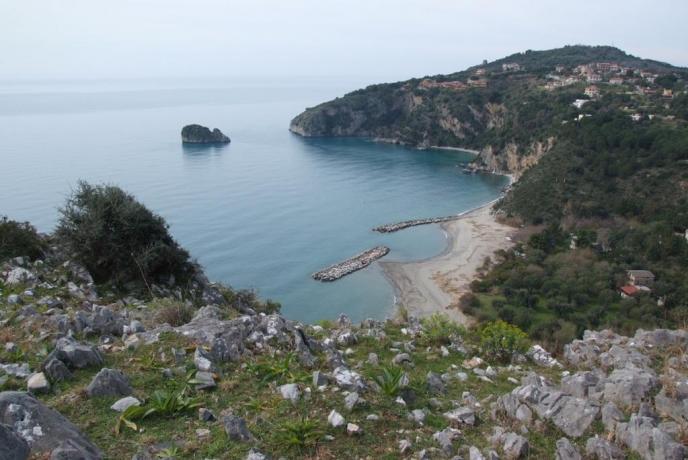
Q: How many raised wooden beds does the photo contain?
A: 0